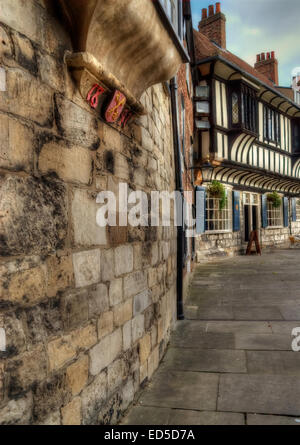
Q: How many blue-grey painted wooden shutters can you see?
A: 5